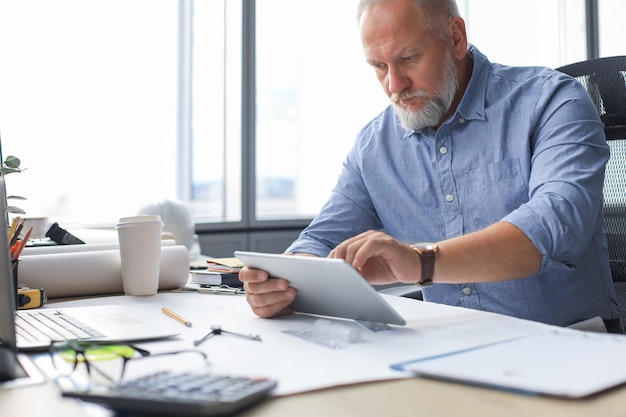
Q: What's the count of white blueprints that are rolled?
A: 2